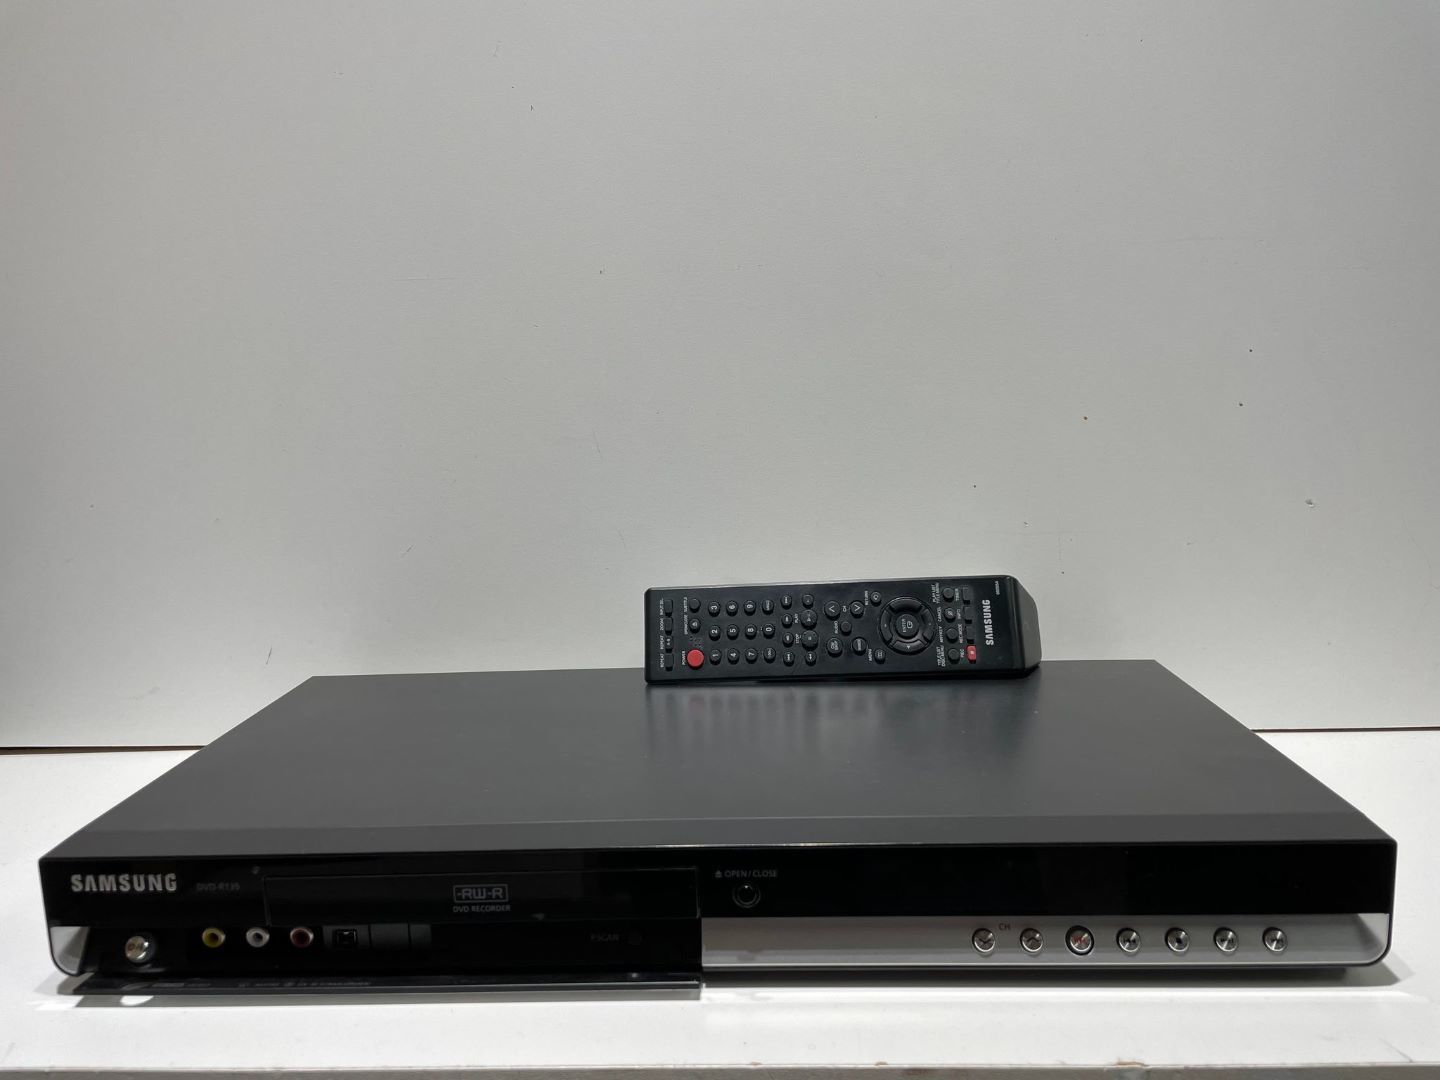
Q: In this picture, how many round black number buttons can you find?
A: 10